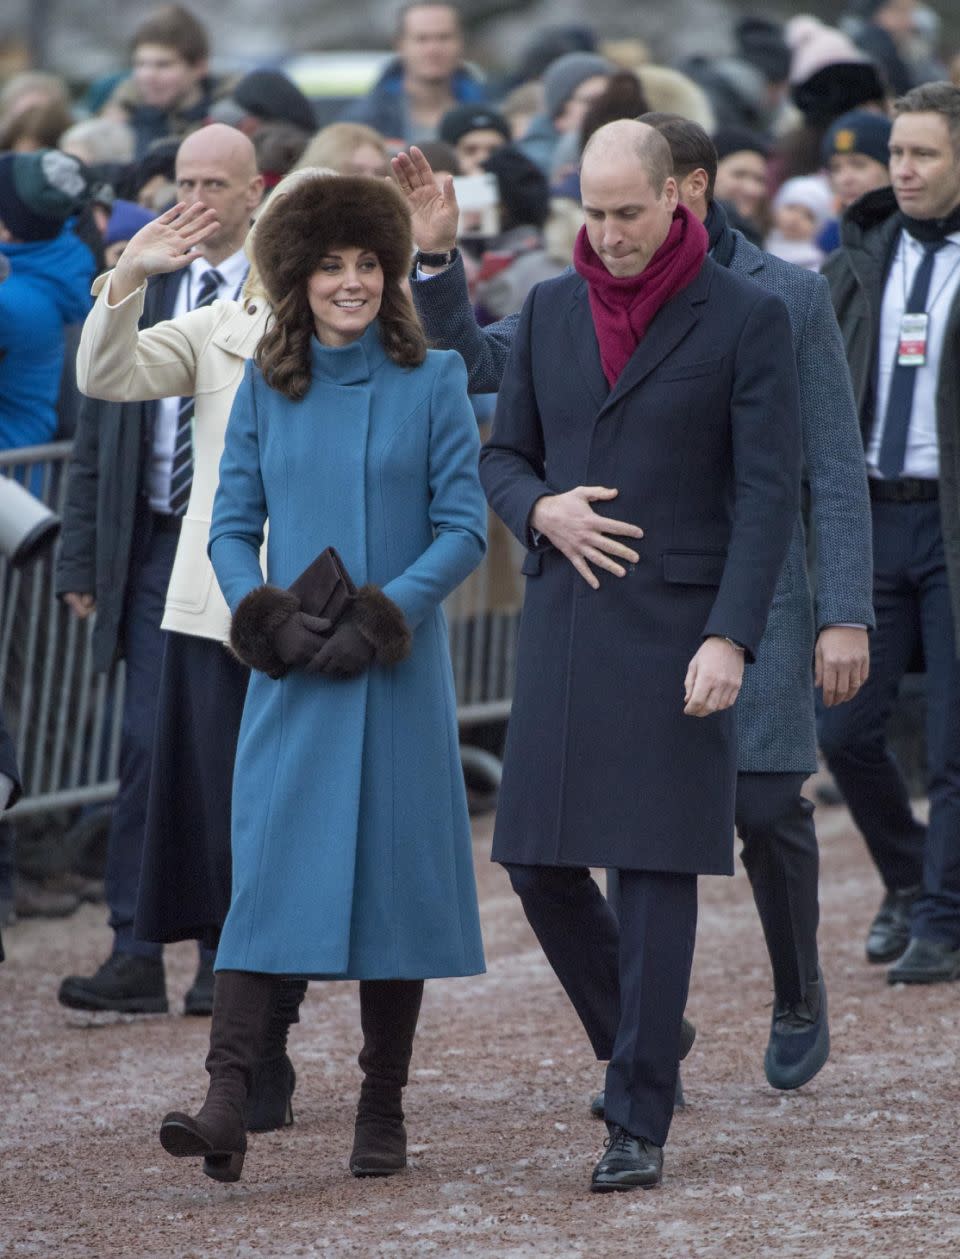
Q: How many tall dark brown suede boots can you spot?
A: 2